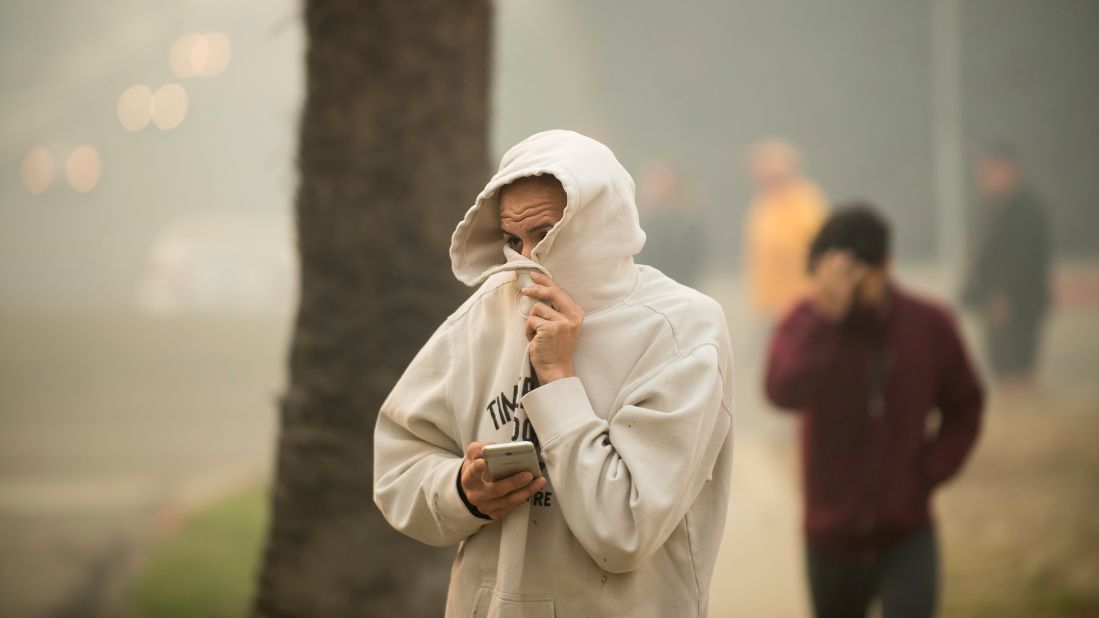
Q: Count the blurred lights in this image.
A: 6